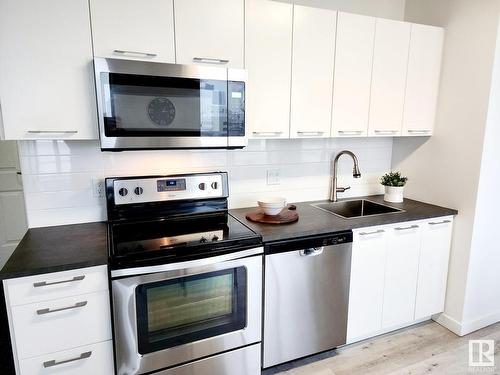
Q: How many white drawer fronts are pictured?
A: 3